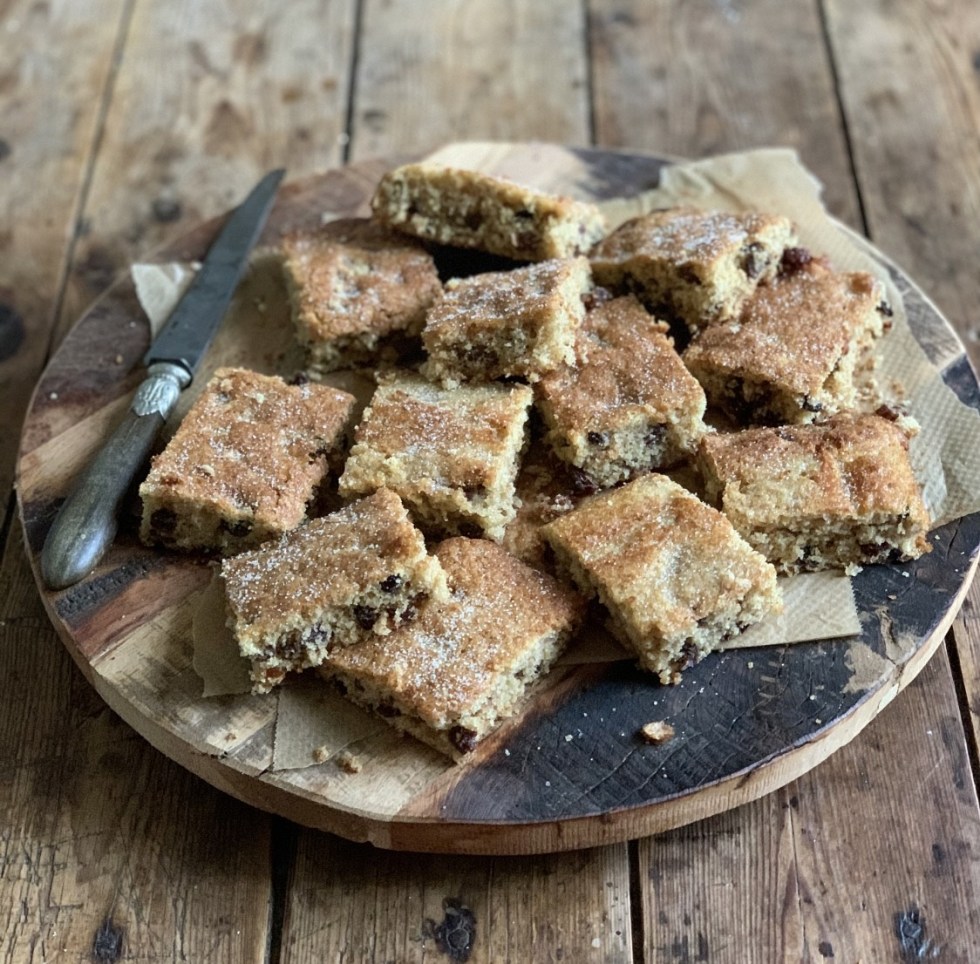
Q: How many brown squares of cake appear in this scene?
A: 12